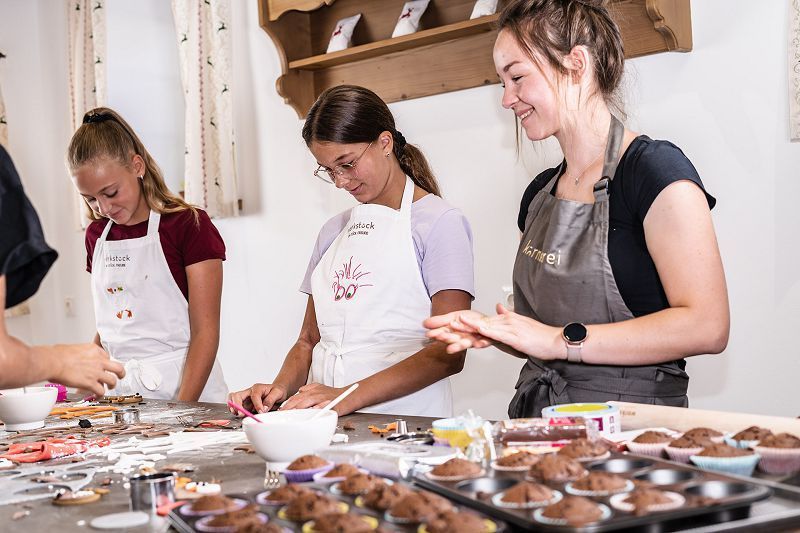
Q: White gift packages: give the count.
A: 3